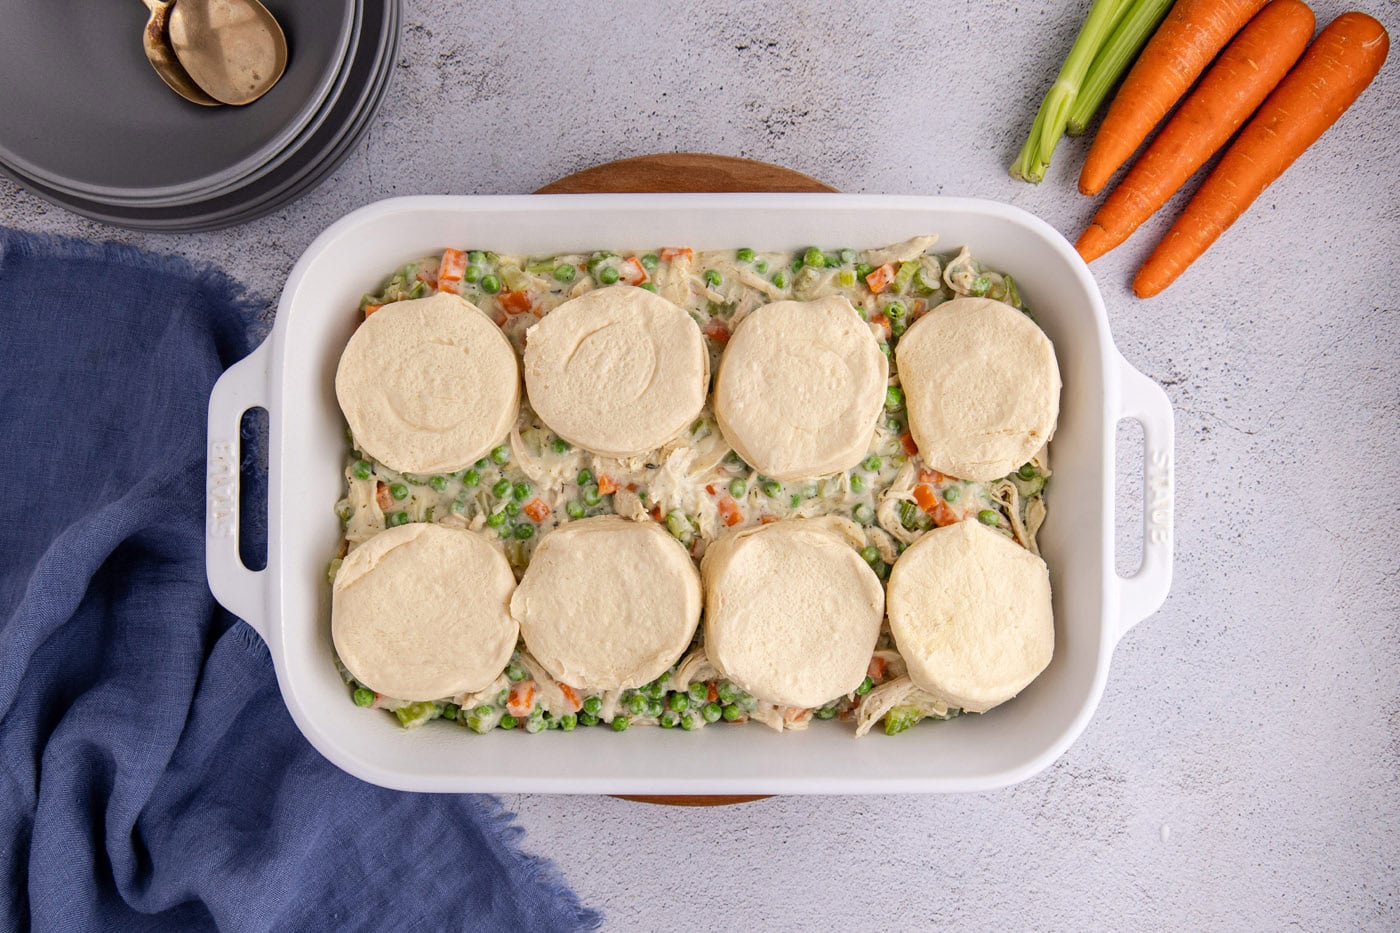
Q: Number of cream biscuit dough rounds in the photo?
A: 8